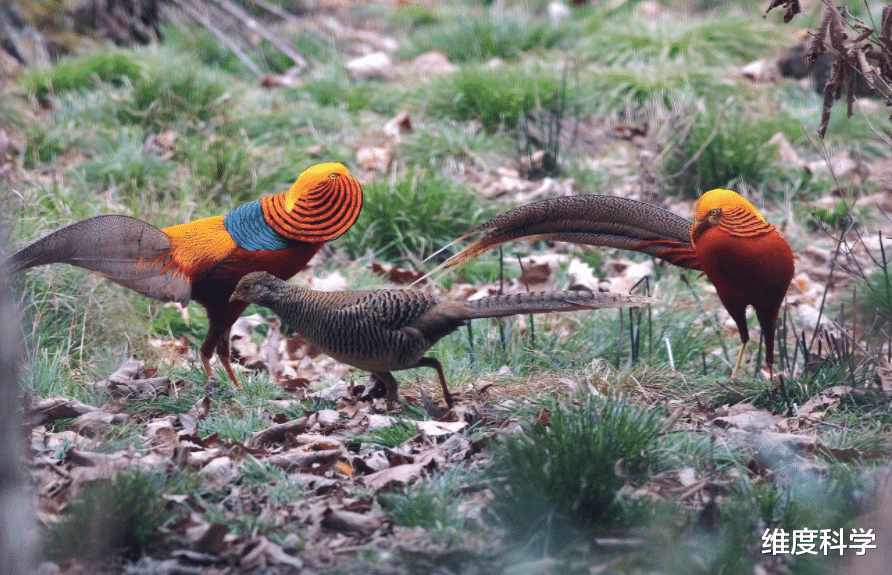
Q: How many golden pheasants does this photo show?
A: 3